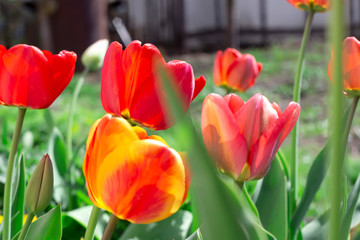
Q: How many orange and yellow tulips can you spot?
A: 1